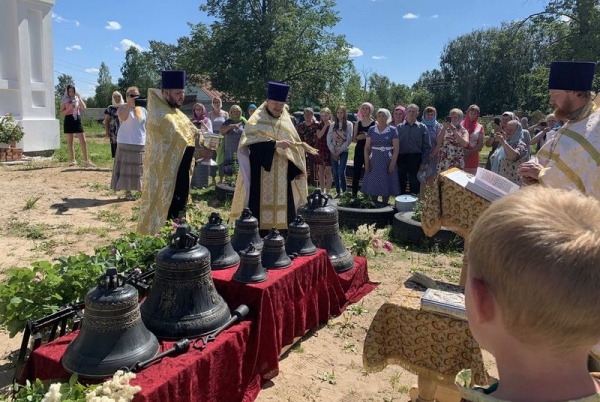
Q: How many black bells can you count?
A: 8